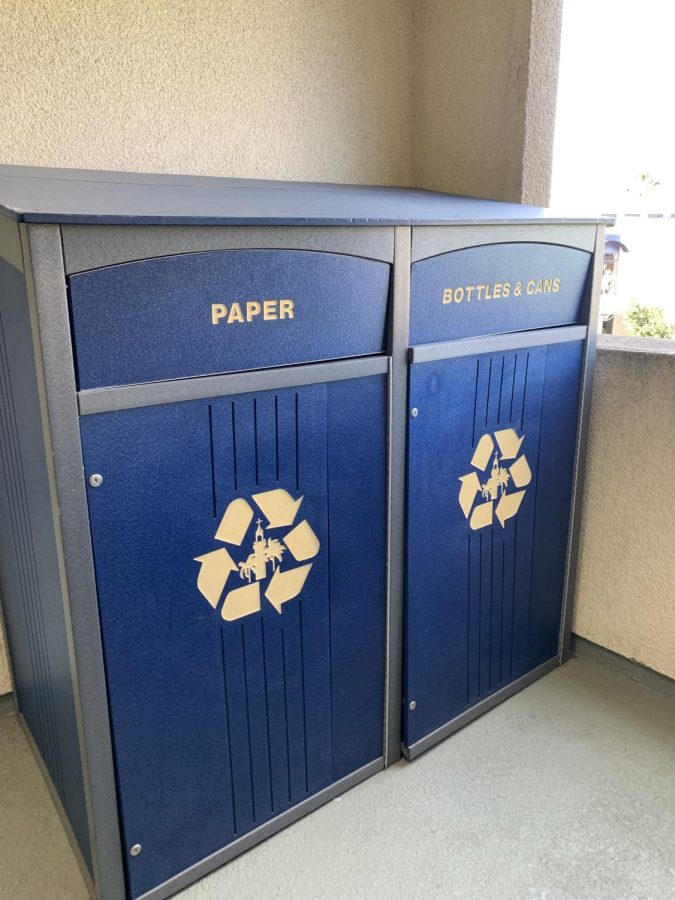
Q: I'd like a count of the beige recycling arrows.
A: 6